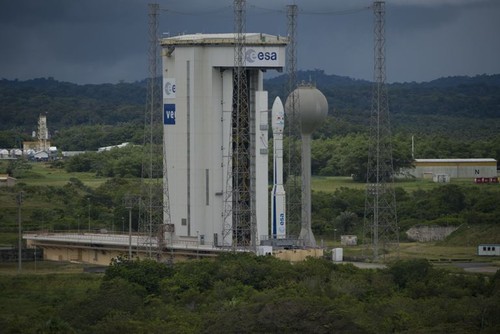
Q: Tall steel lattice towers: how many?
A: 4